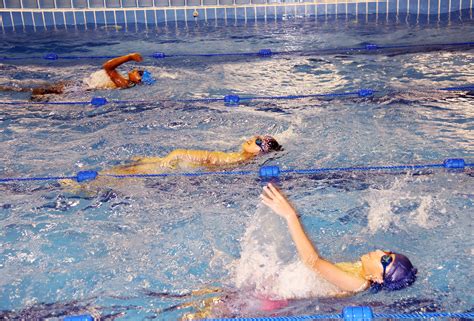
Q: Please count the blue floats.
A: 12